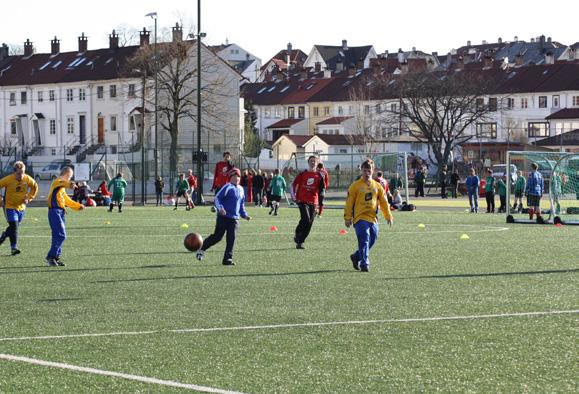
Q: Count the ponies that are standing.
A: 0